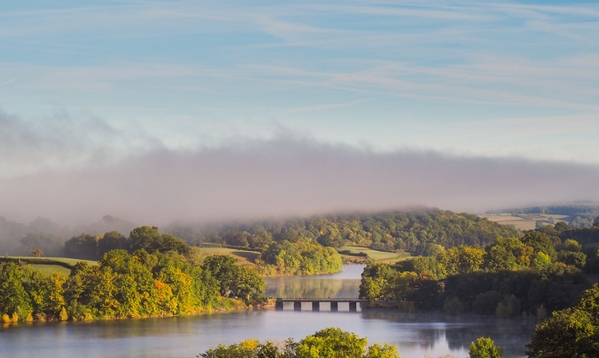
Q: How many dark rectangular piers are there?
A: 5